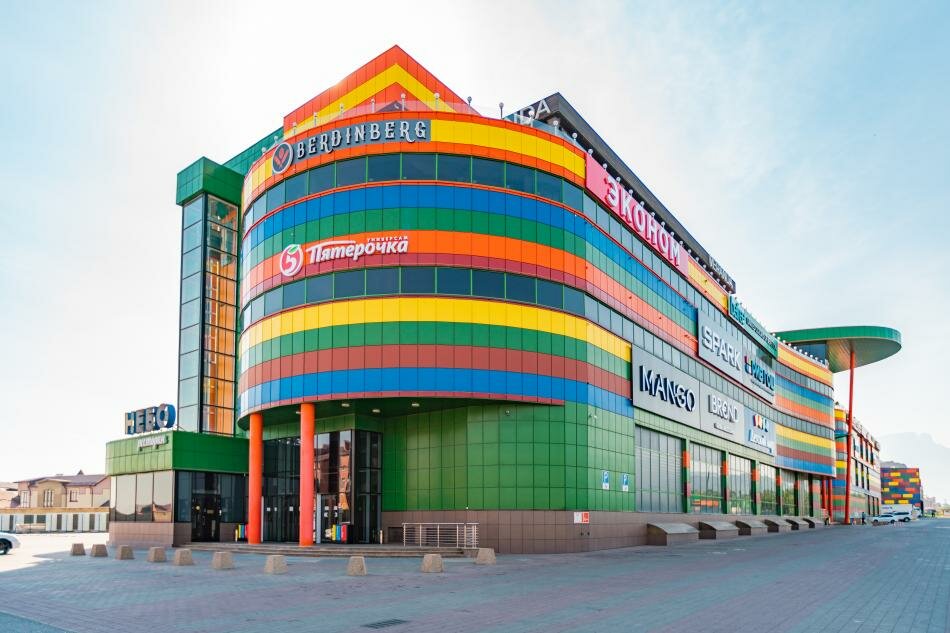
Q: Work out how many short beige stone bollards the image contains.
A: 10